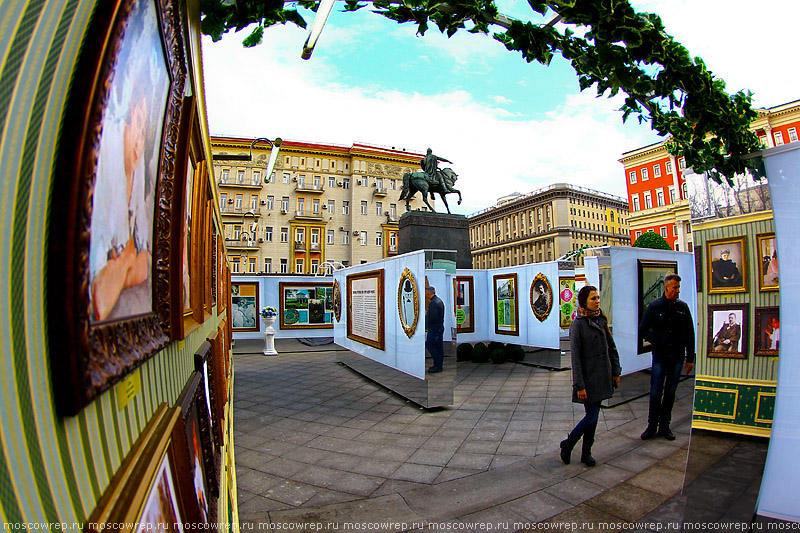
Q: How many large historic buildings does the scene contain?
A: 3